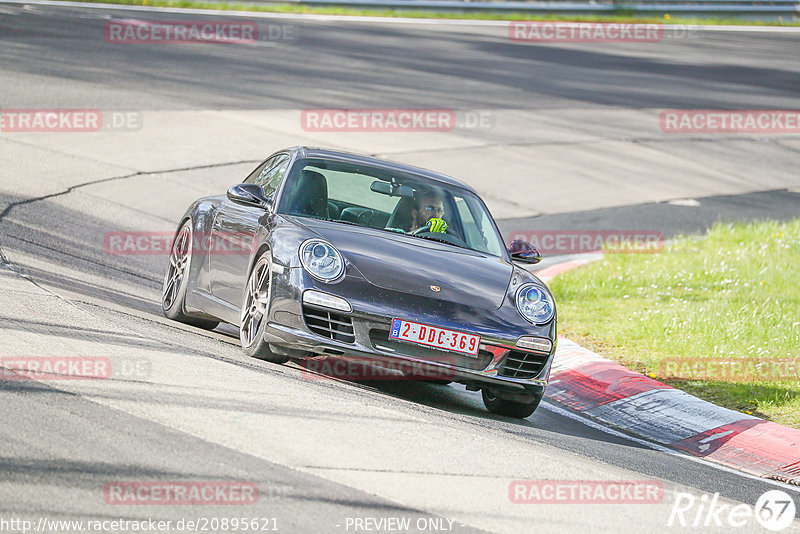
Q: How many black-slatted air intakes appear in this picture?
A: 2